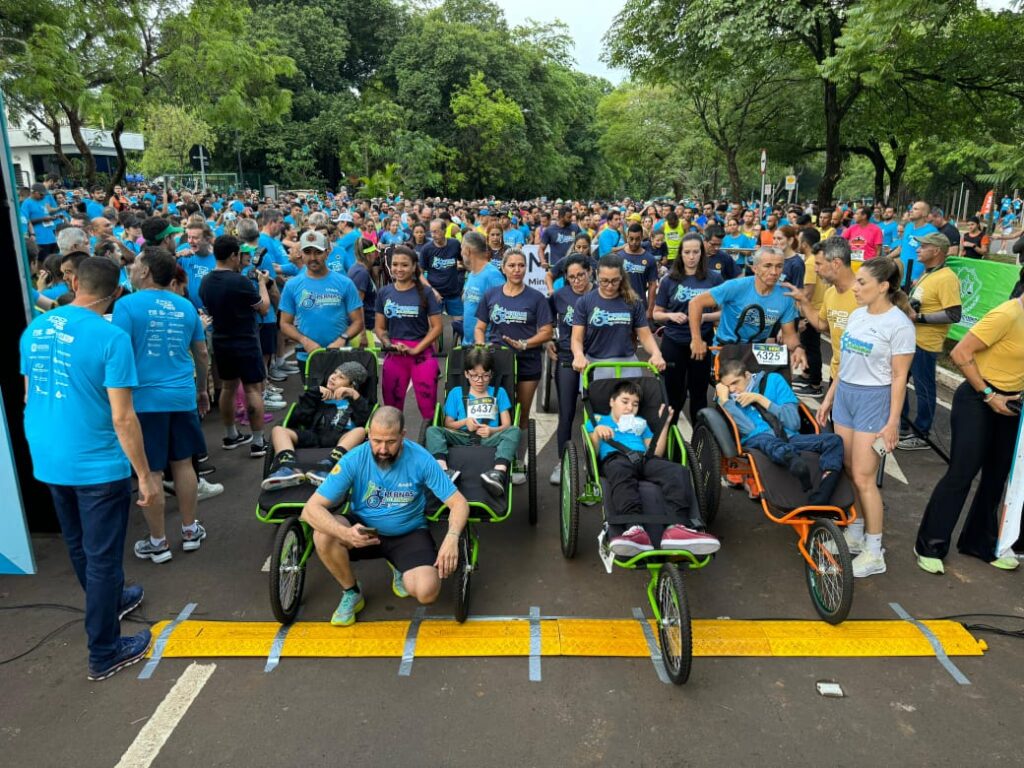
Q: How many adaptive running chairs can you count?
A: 4